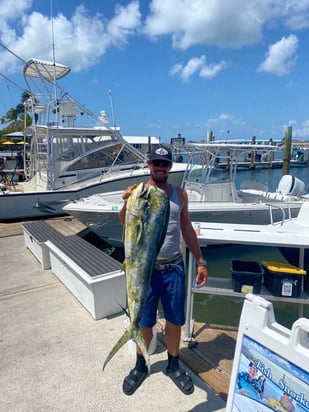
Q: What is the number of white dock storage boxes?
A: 2